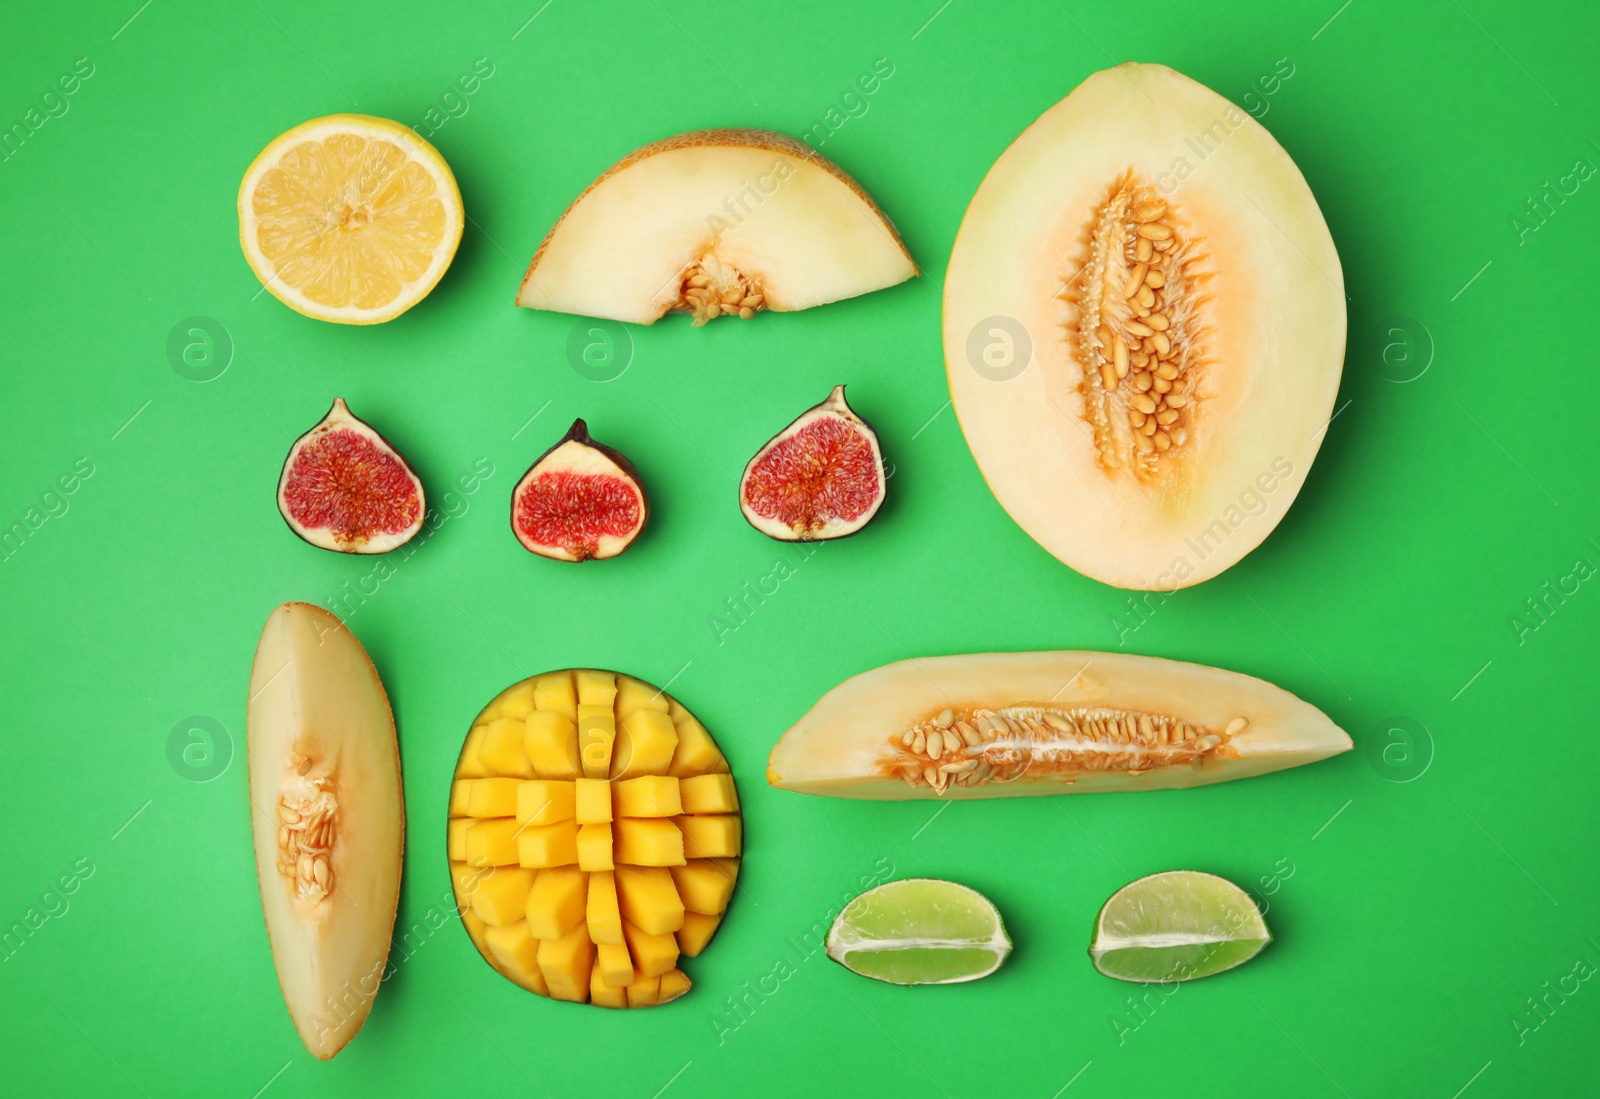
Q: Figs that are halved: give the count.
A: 3